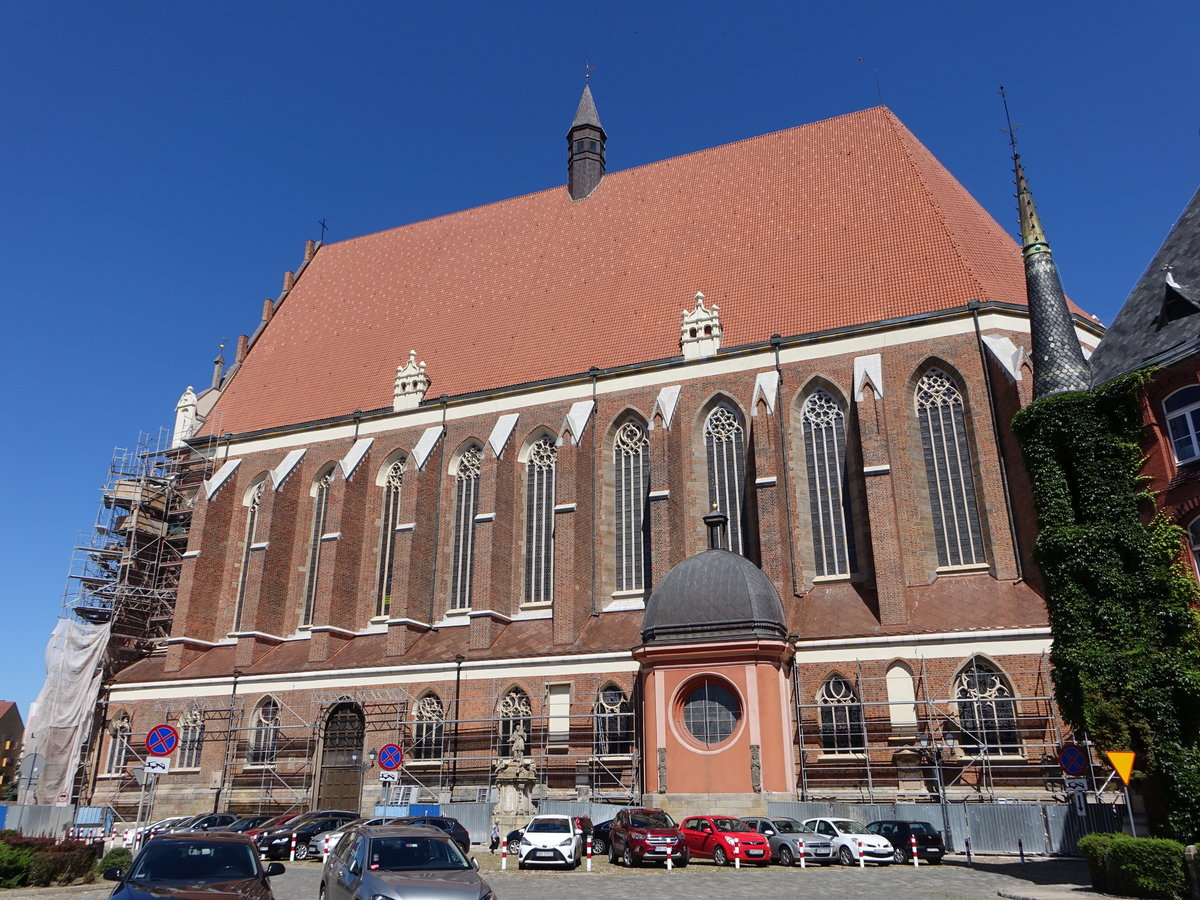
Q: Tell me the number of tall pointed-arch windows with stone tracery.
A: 9